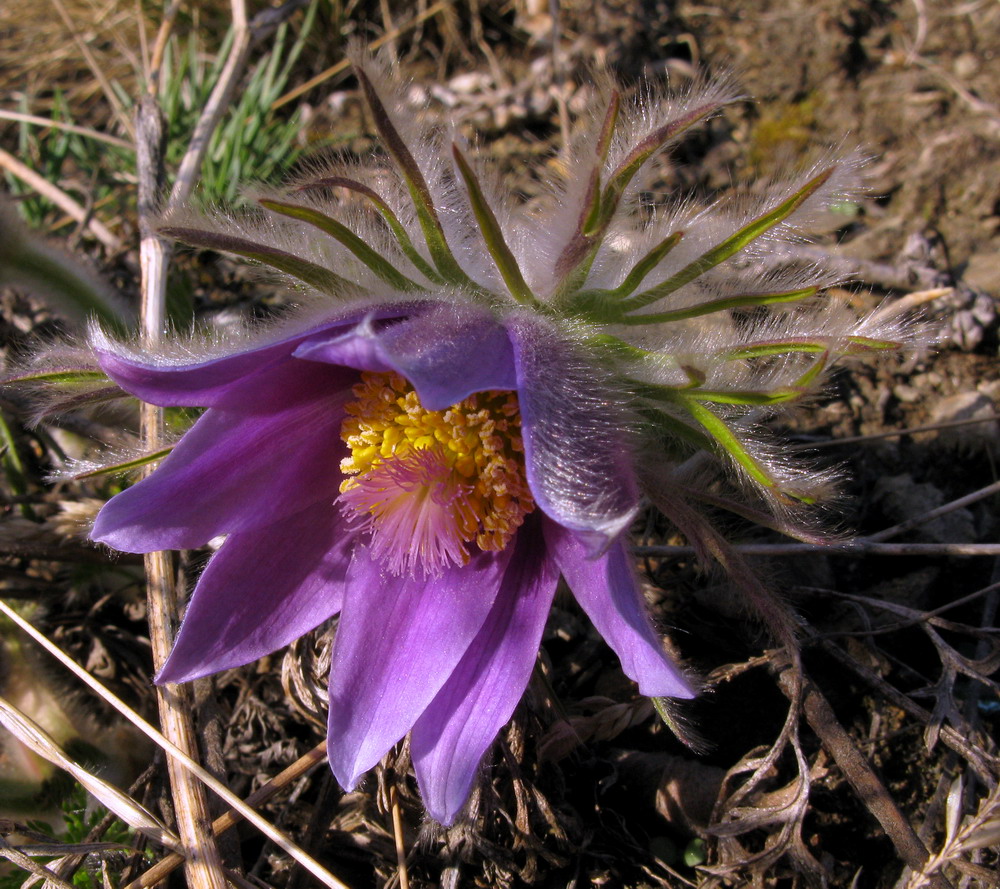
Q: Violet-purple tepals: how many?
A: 8